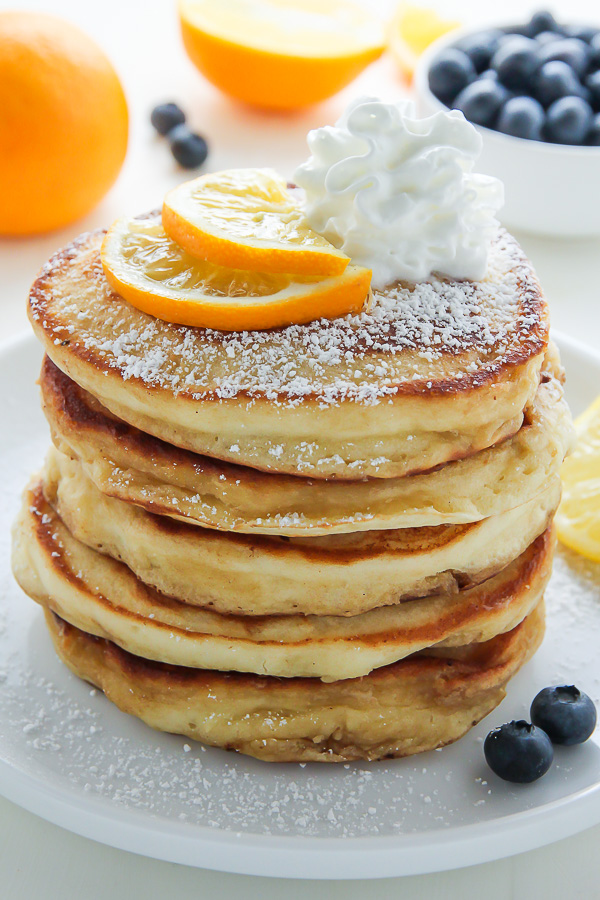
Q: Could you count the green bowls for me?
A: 0